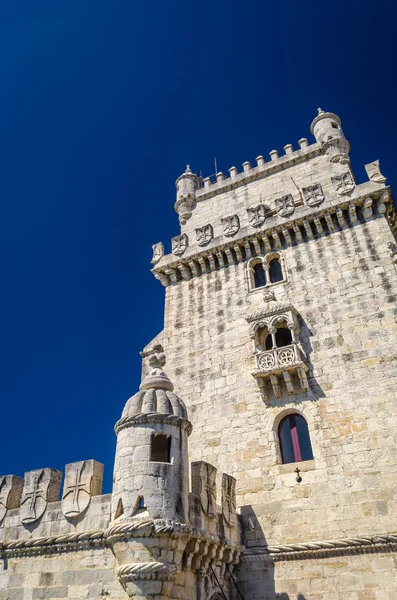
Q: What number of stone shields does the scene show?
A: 14